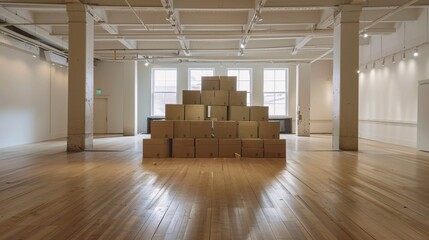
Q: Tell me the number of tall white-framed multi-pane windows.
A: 4